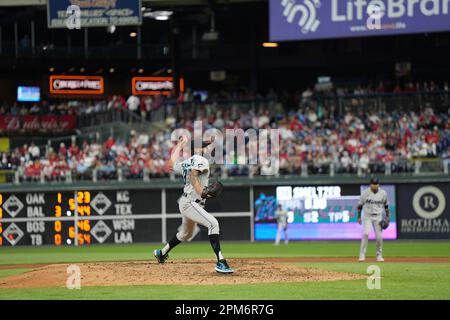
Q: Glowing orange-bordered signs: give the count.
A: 2